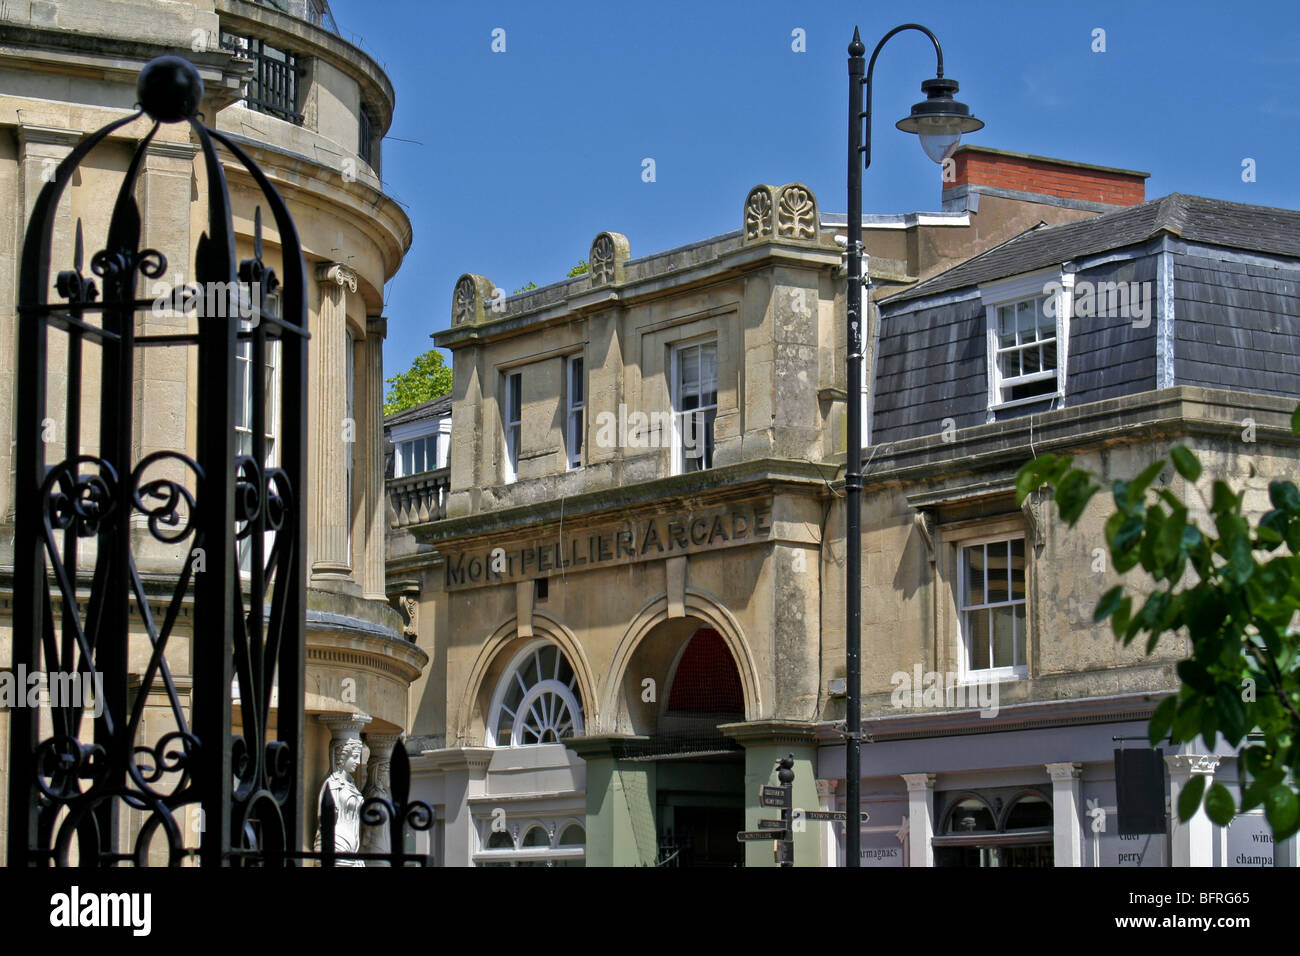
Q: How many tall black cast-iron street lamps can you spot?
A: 1